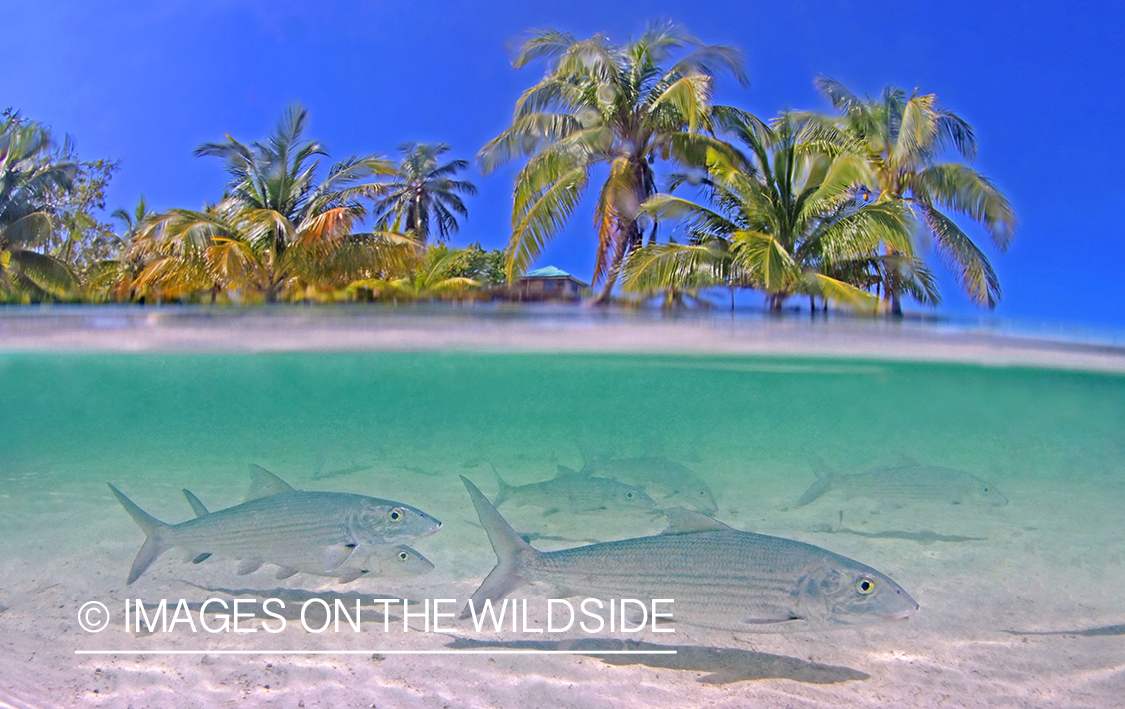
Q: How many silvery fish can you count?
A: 6